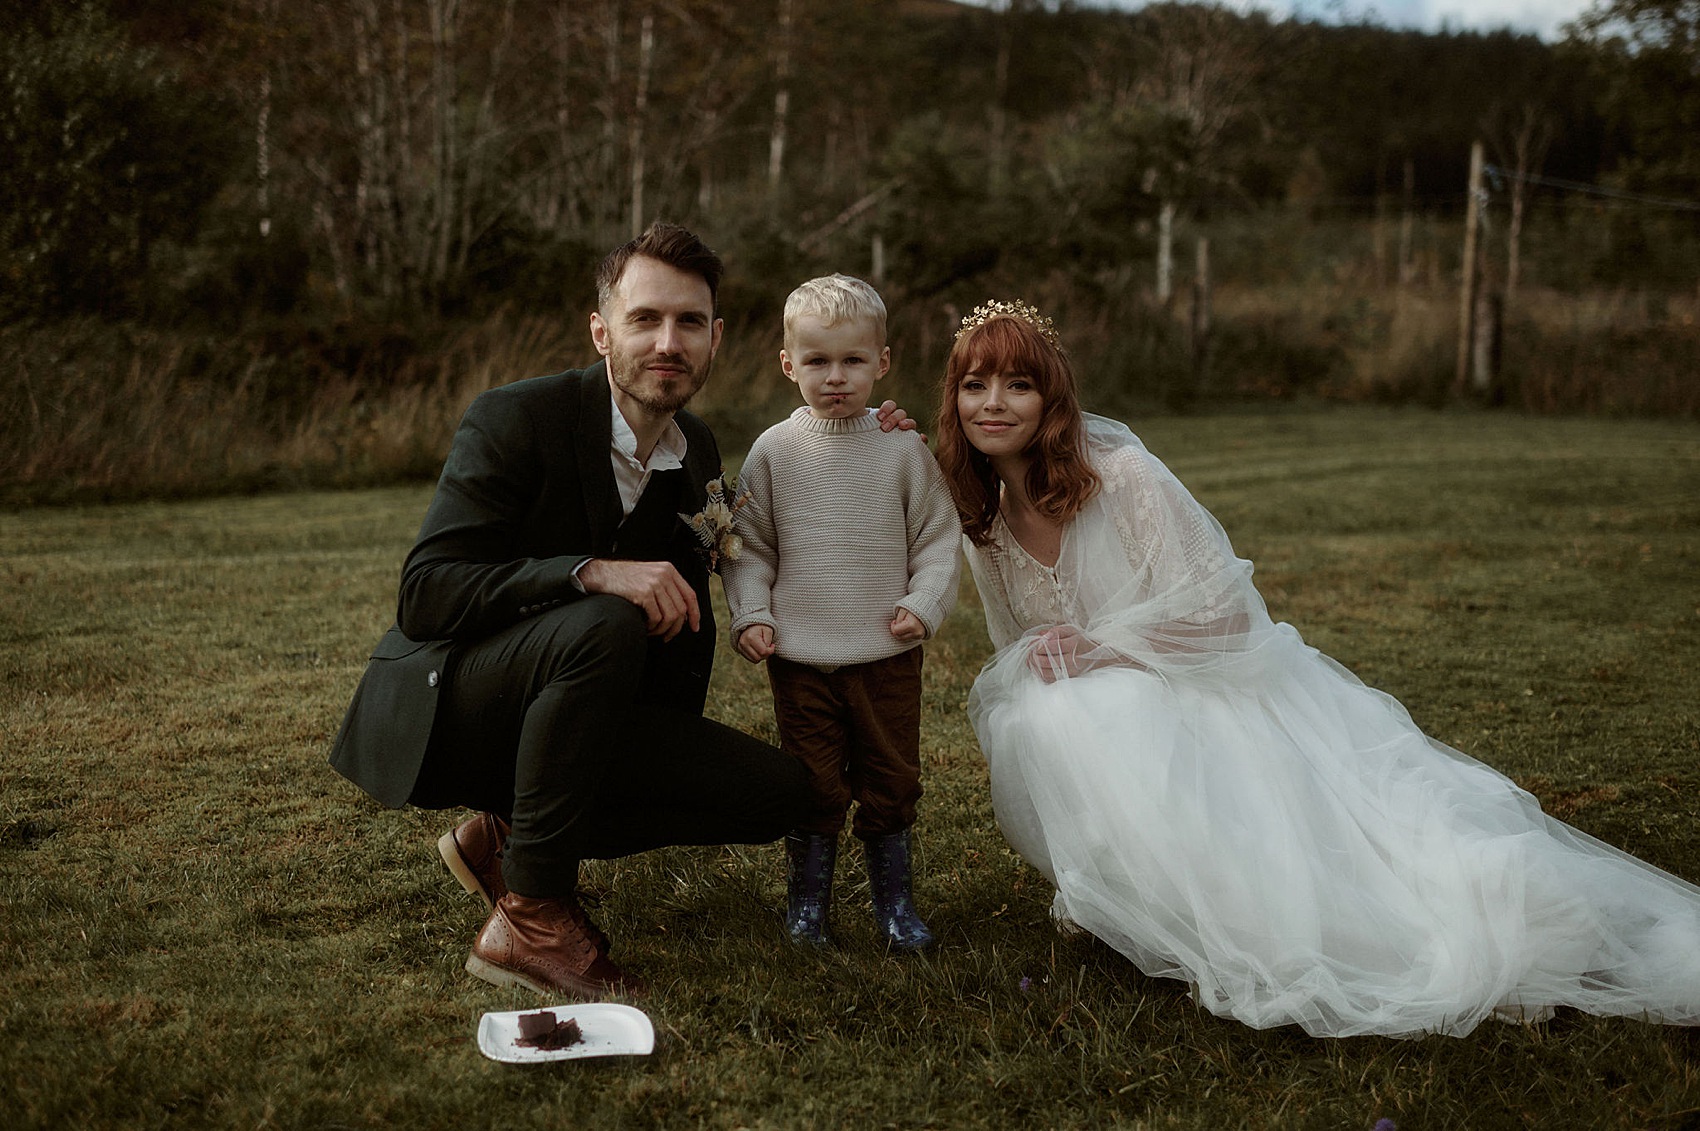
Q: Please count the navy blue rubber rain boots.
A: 2